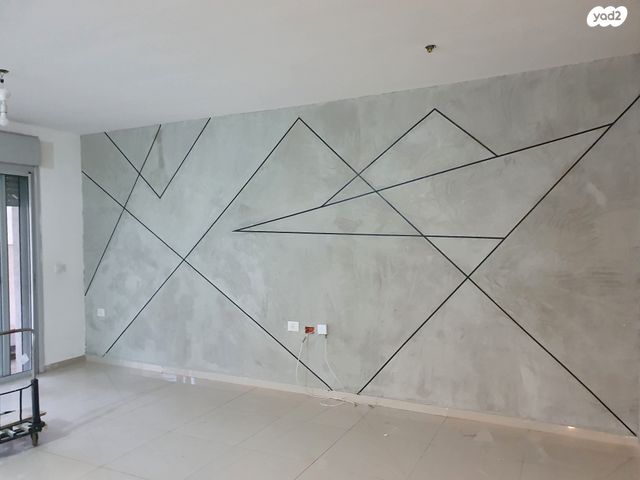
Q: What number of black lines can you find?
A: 11